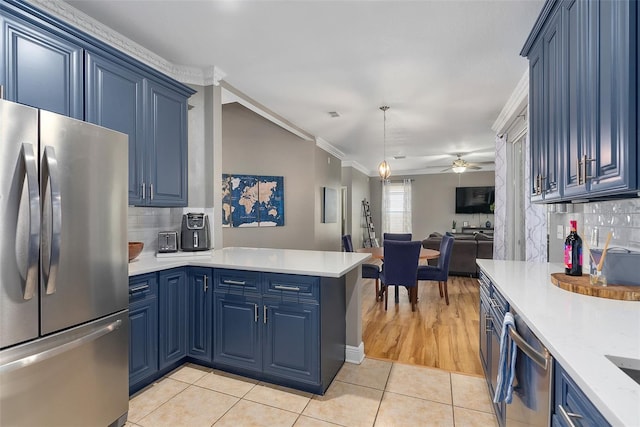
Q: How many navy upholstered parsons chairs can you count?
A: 4